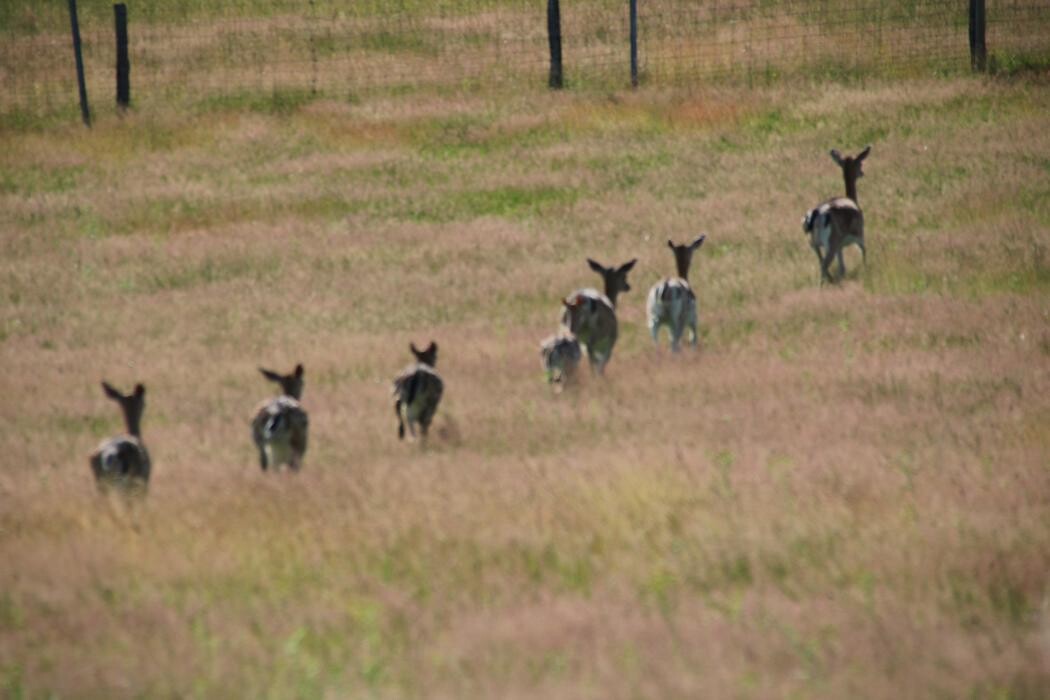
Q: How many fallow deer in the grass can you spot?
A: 7